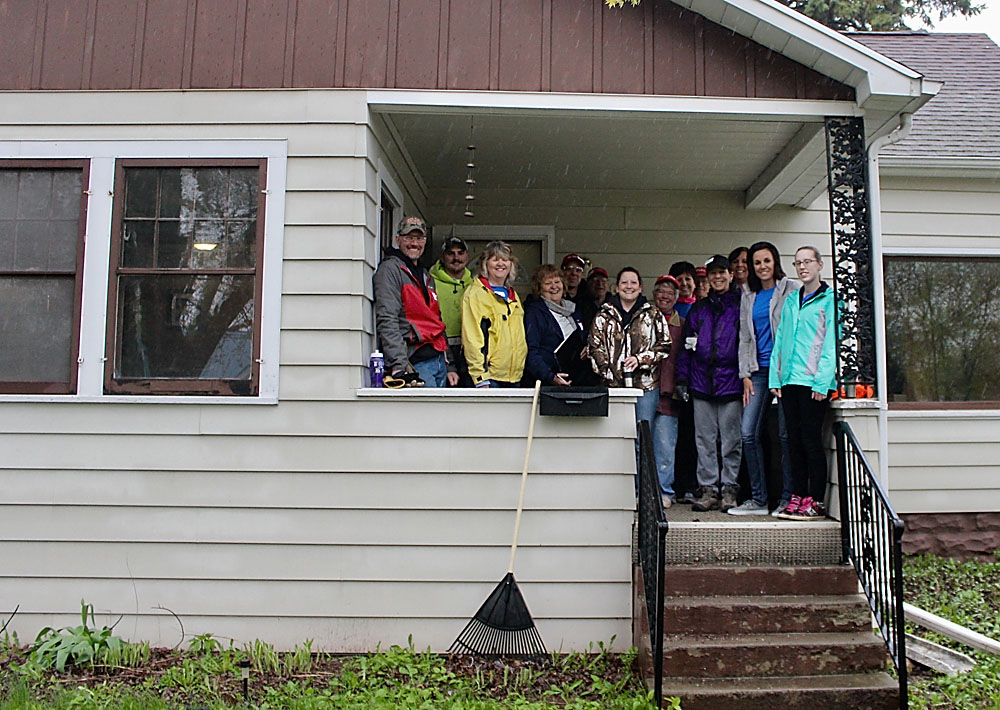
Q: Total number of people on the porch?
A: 14